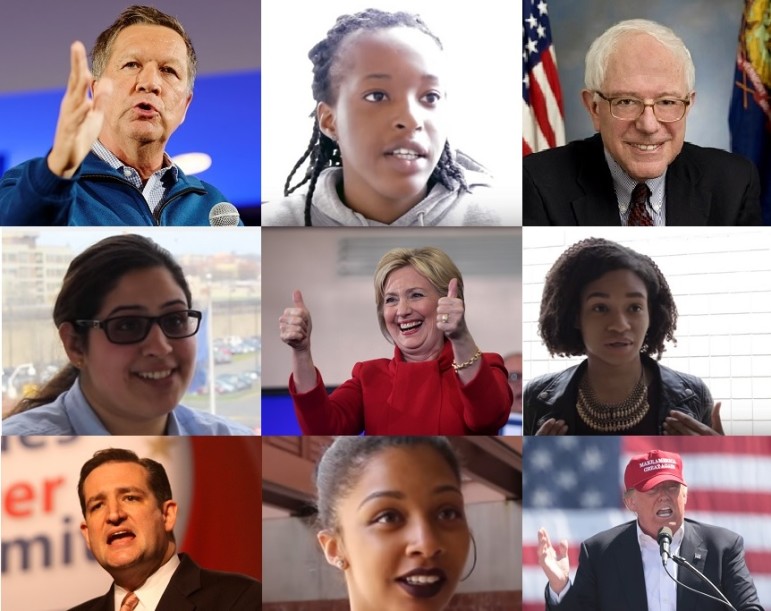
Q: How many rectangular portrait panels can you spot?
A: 9